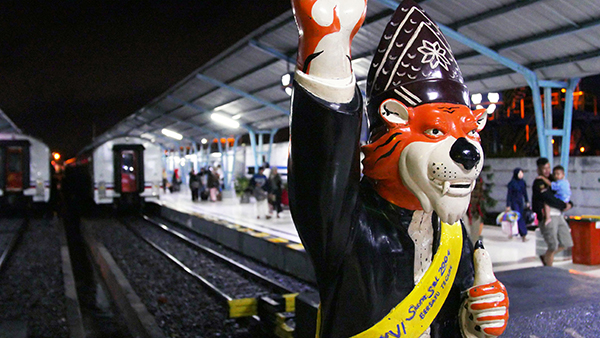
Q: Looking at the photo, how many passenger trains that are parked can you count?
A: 2